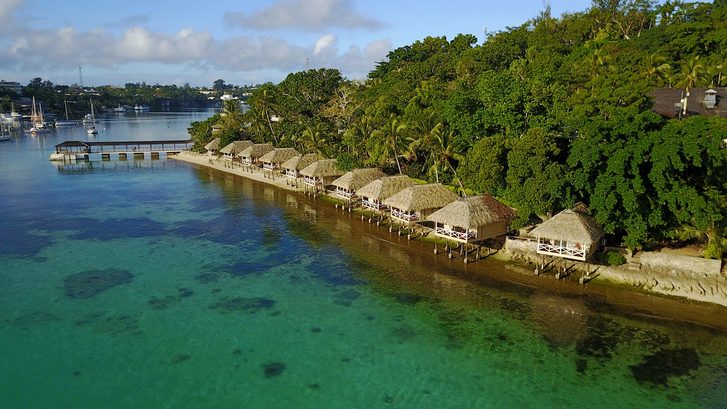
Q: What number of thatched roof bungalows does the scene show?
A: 11